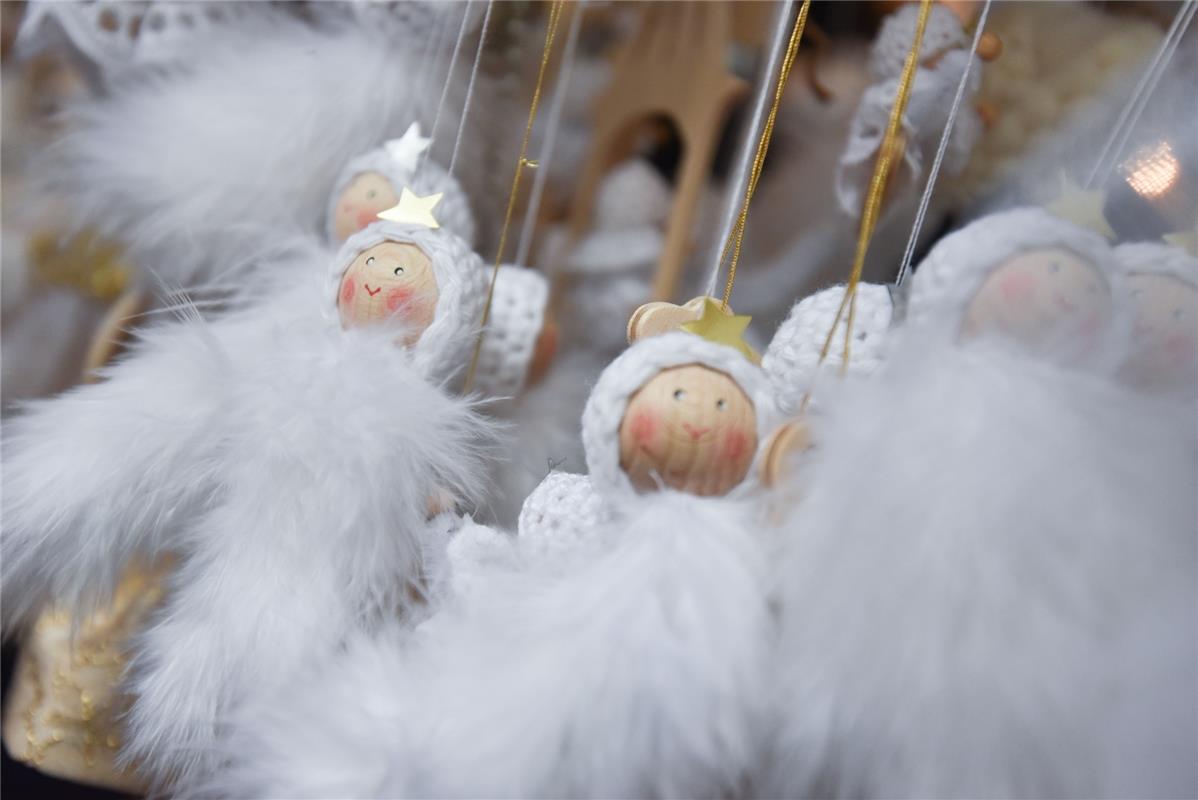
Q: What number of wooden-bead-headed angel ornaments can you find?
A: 5